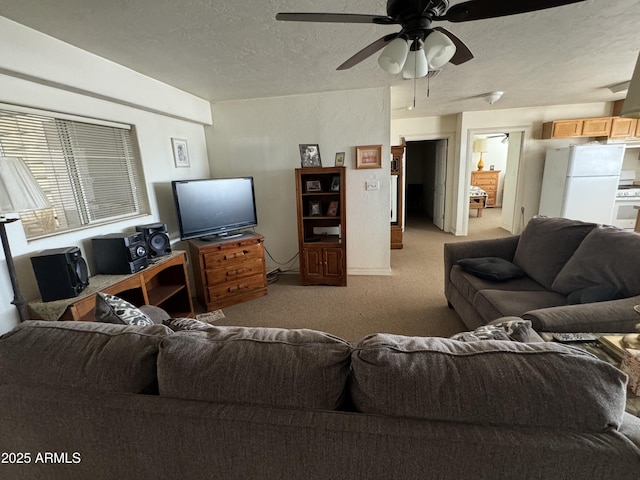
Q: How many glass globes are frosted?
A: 3